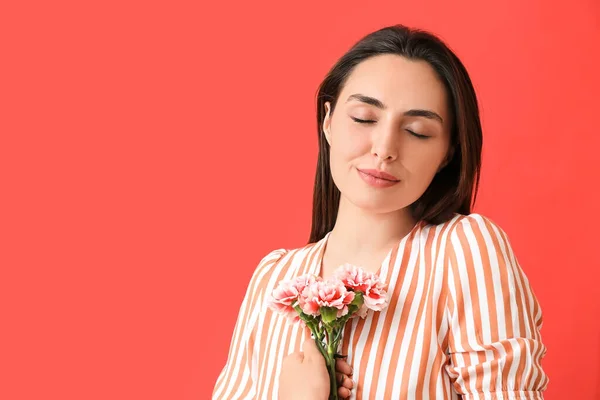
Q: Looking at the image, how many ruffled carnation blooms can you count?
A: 3